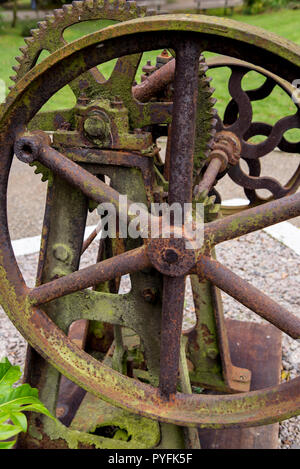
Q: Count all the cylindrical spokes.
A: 6